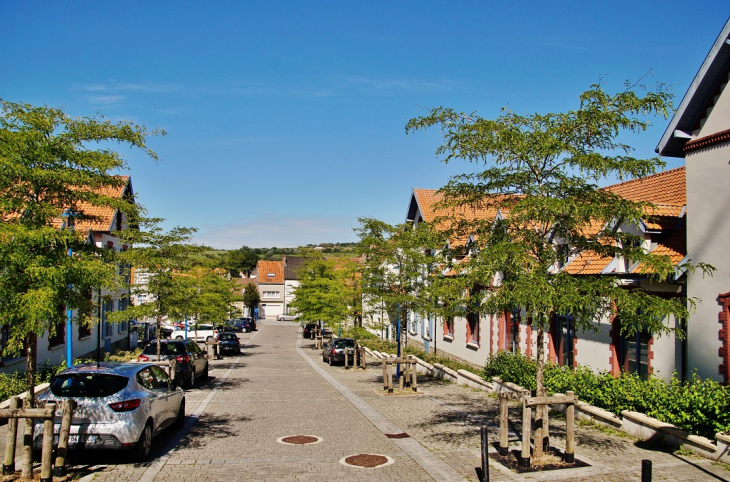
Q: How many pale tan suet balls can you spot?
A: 0